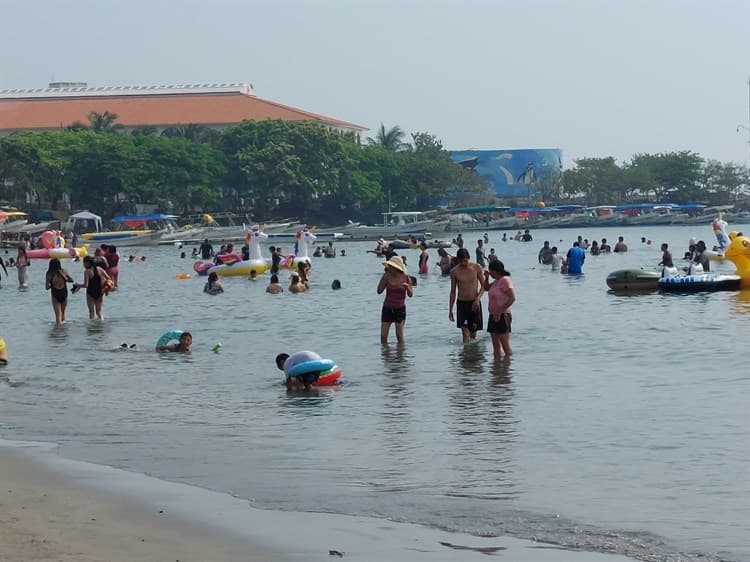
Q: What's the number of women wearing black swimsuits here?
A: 2